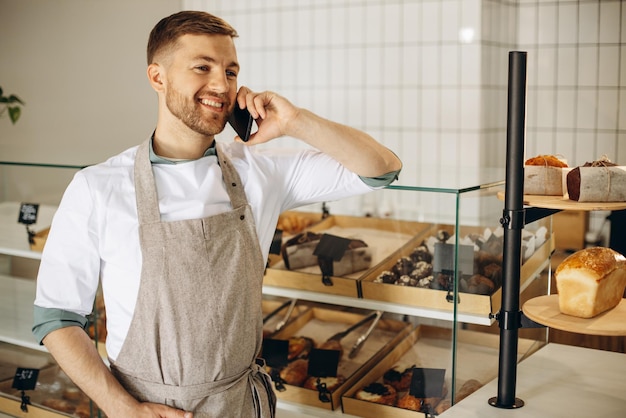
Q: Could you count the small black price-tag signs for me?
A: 8